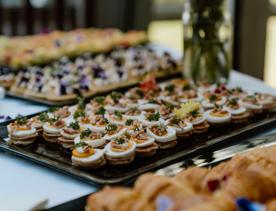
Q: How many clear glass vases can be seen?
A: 1